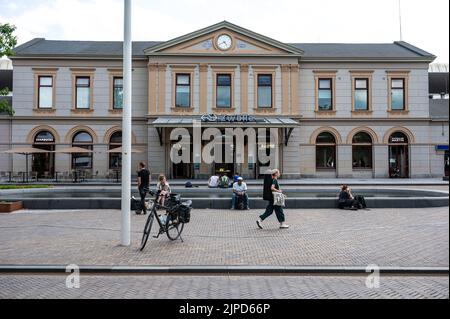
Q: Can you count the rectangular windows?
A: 9